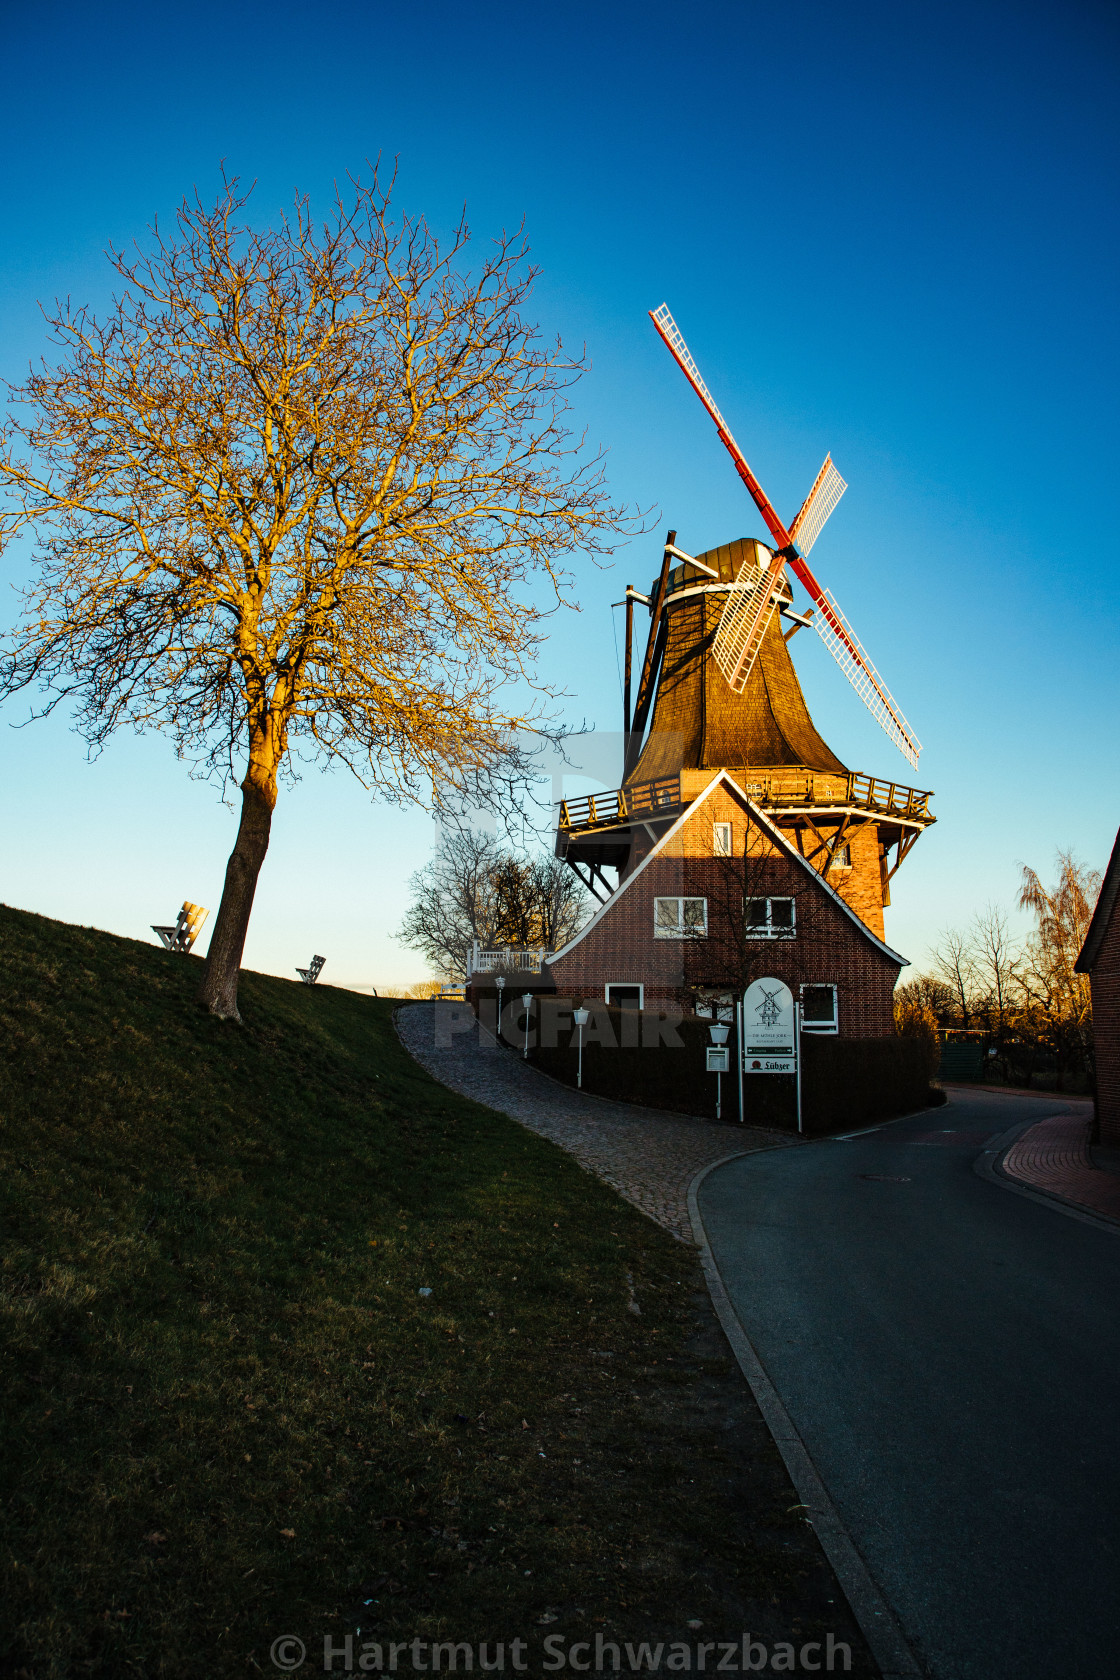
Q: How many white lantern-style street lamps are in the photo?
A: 4